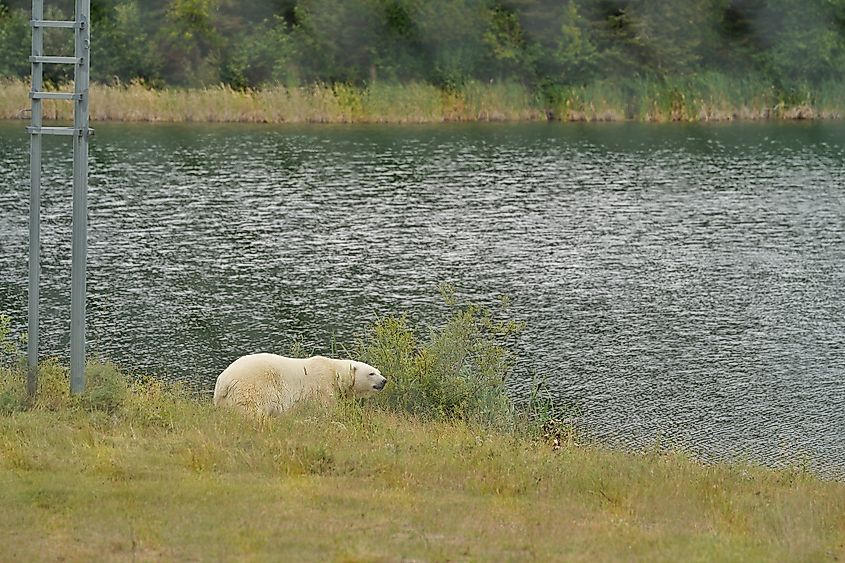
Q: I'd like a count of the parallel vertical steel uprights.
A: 2